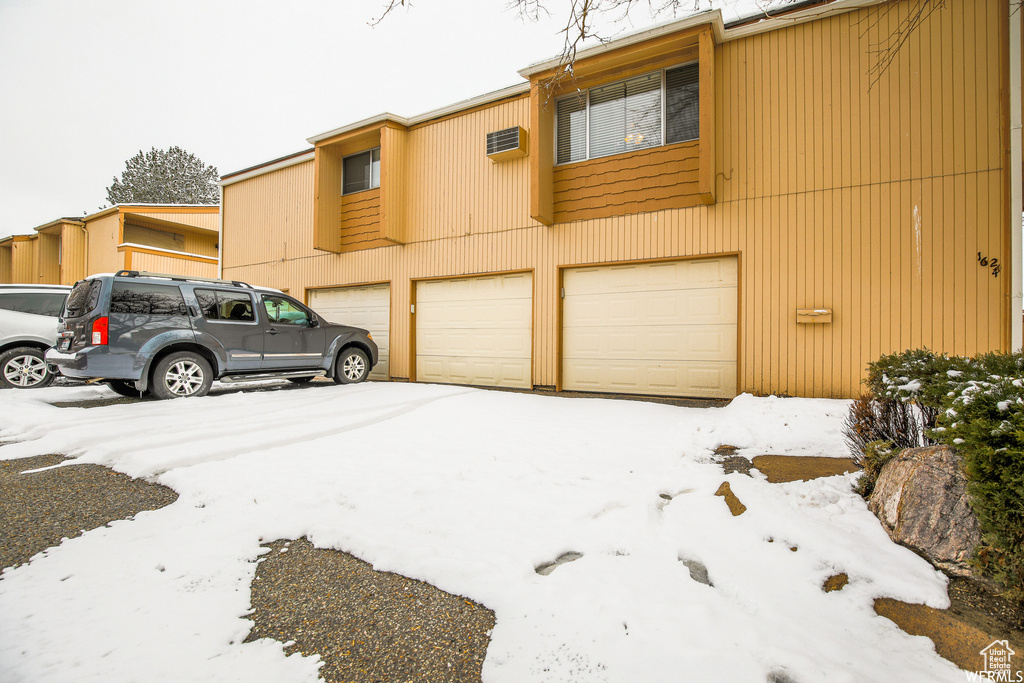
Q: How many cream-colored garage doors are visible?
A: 3